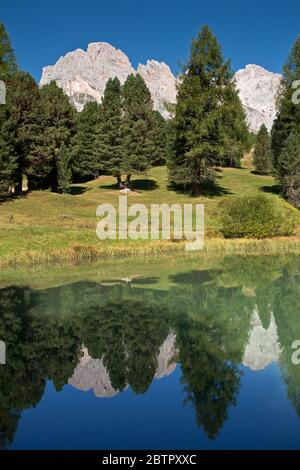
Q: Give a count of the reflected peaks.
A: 3